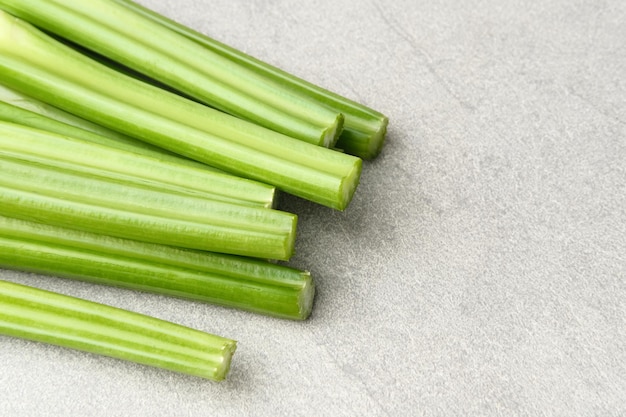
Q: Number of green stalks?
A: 7